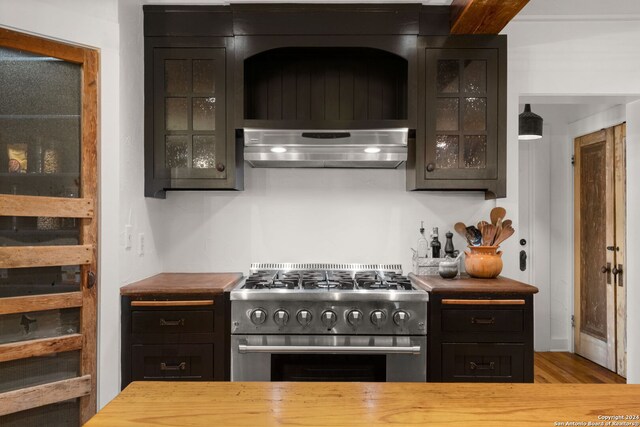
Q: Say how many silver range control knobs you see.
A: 7